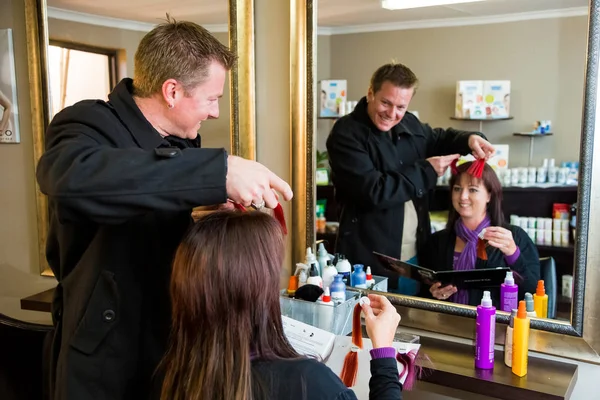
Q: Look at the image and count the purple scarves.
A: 1